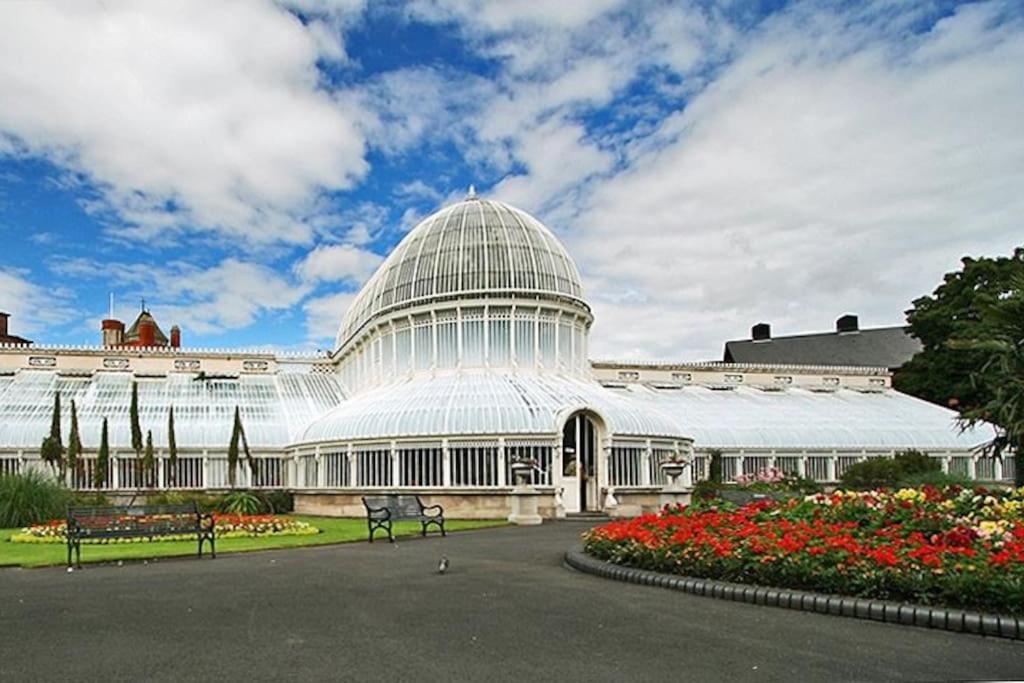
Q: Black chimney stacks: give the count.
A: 2